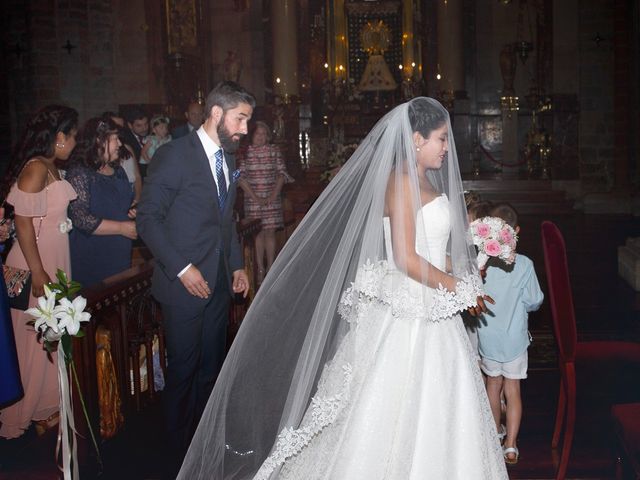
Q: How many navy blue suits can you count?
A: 1